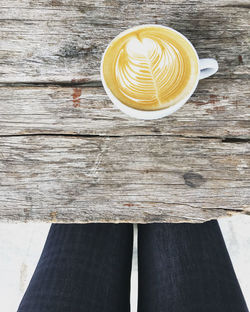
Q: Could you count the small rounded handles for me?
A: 1